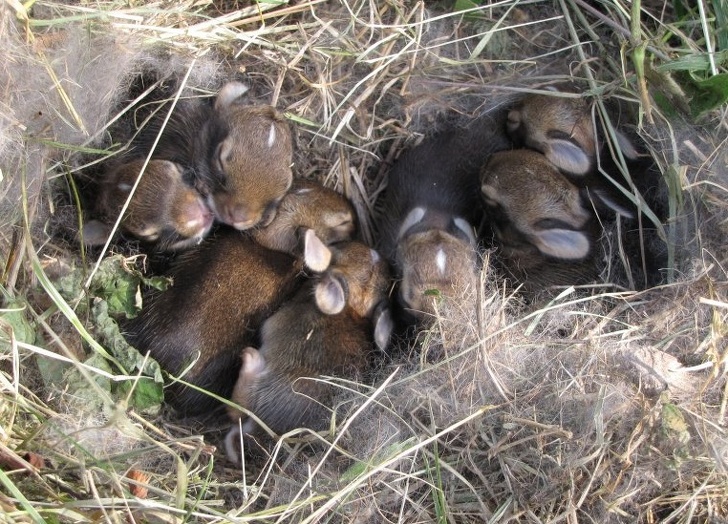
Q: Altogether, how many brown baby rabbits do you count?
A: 7